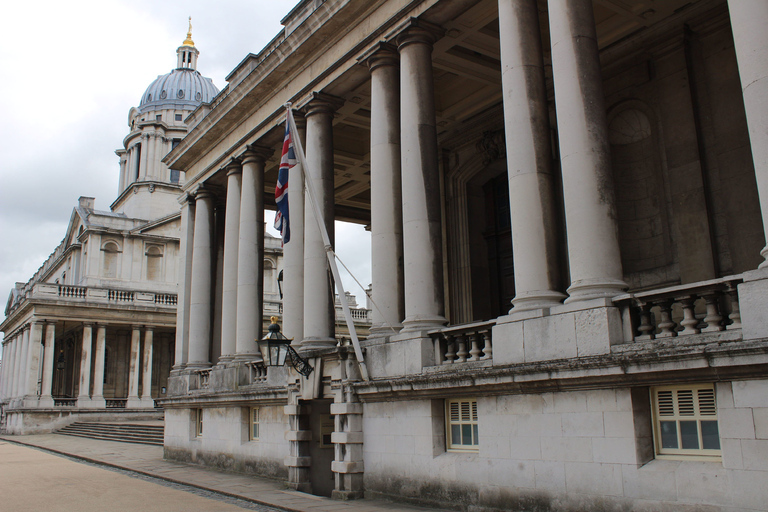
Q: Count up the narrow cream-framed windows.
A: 4